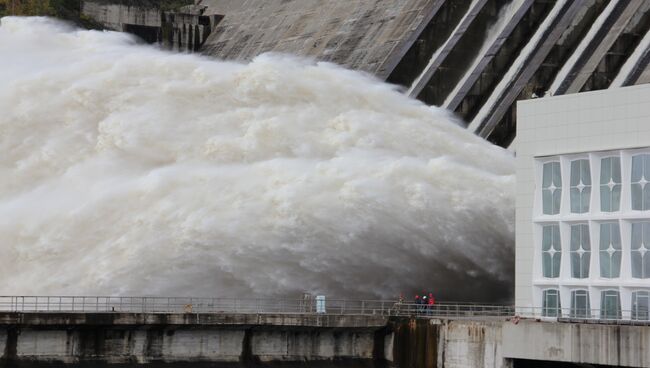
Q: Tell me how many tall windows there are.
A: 8